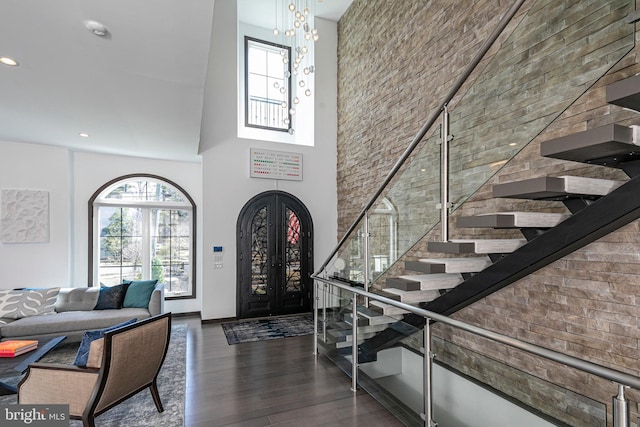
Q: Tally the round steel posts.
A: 7